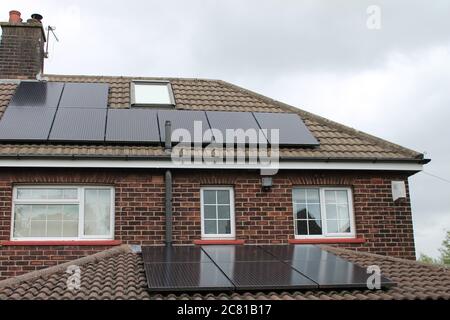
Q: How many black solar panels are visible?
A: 14